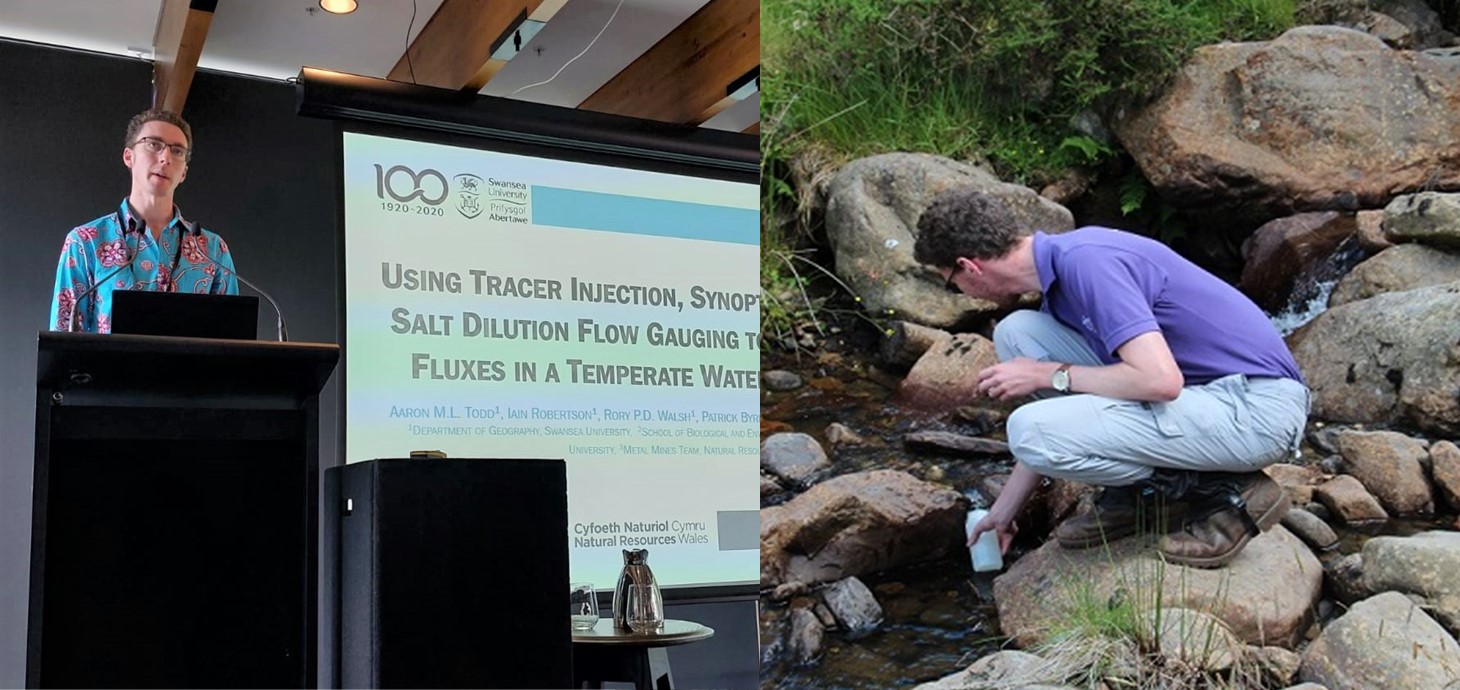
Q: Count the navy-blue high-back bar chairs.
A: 0